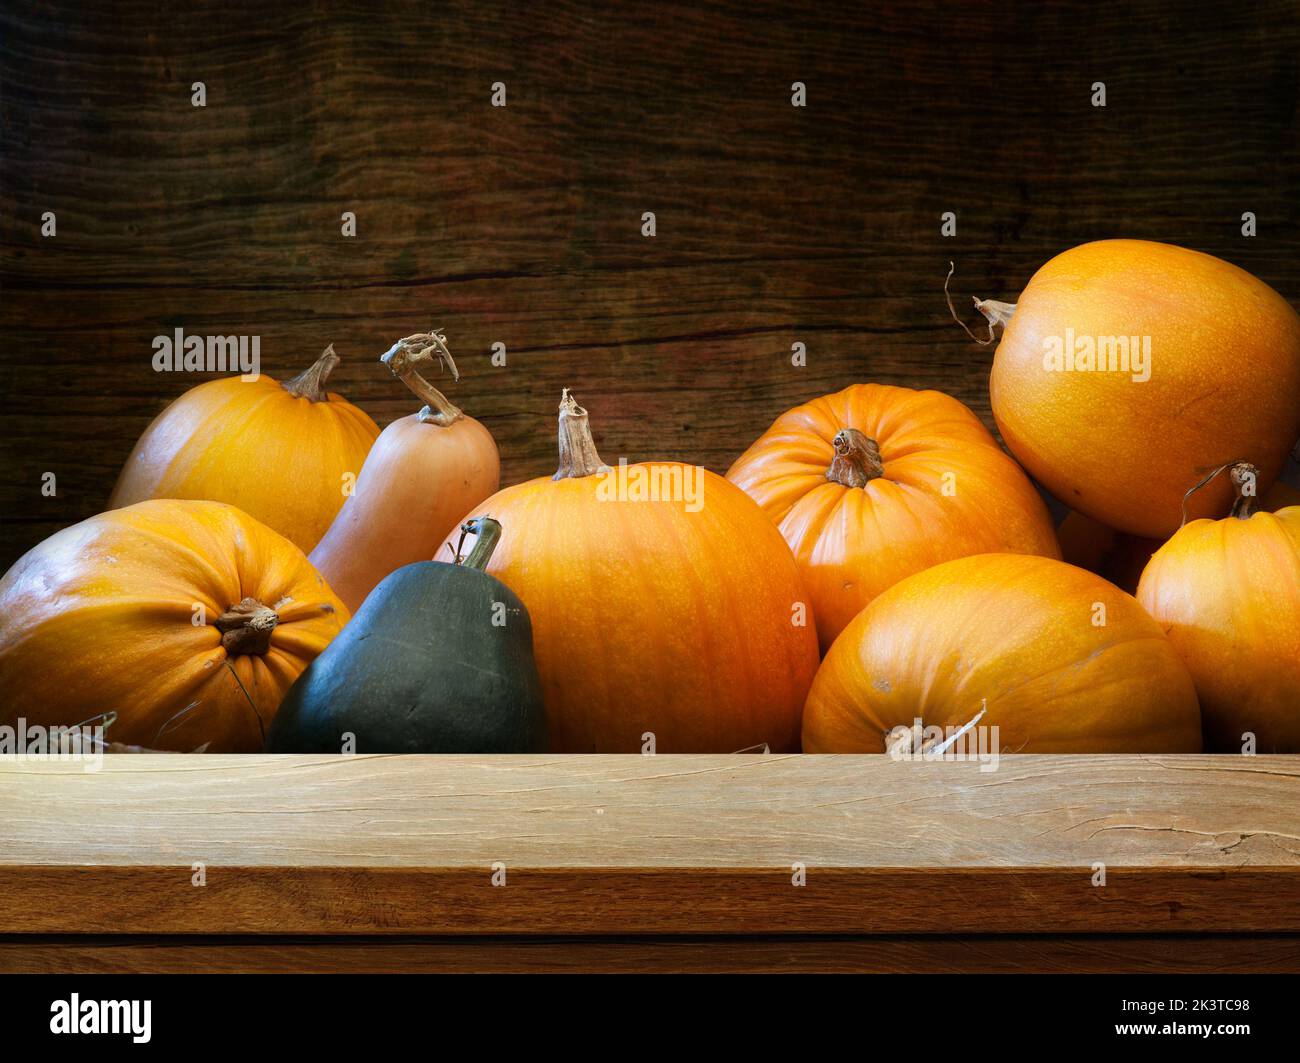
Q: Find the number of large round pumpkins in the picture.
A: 7